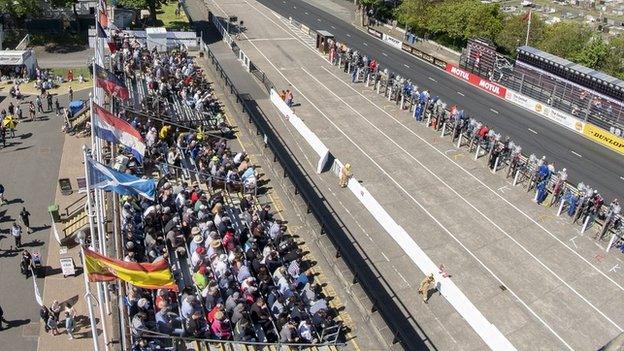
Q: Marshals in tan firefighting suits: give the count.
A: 2